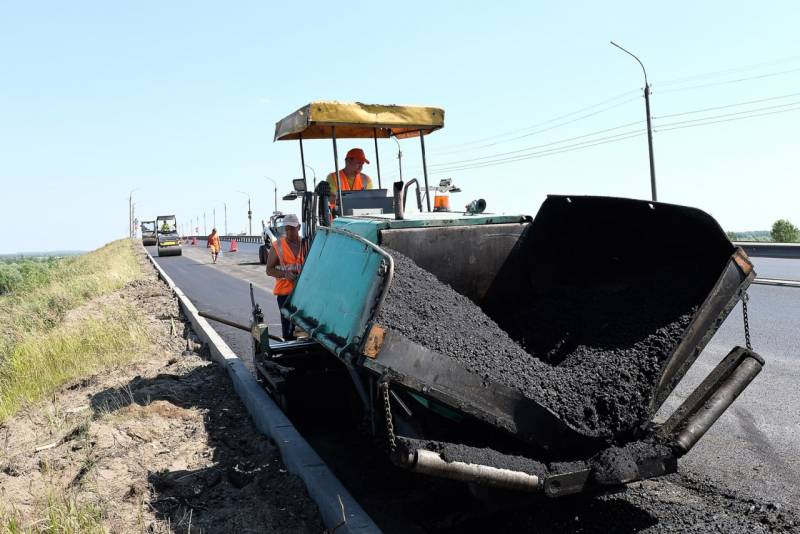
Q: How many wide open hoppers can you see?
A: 1